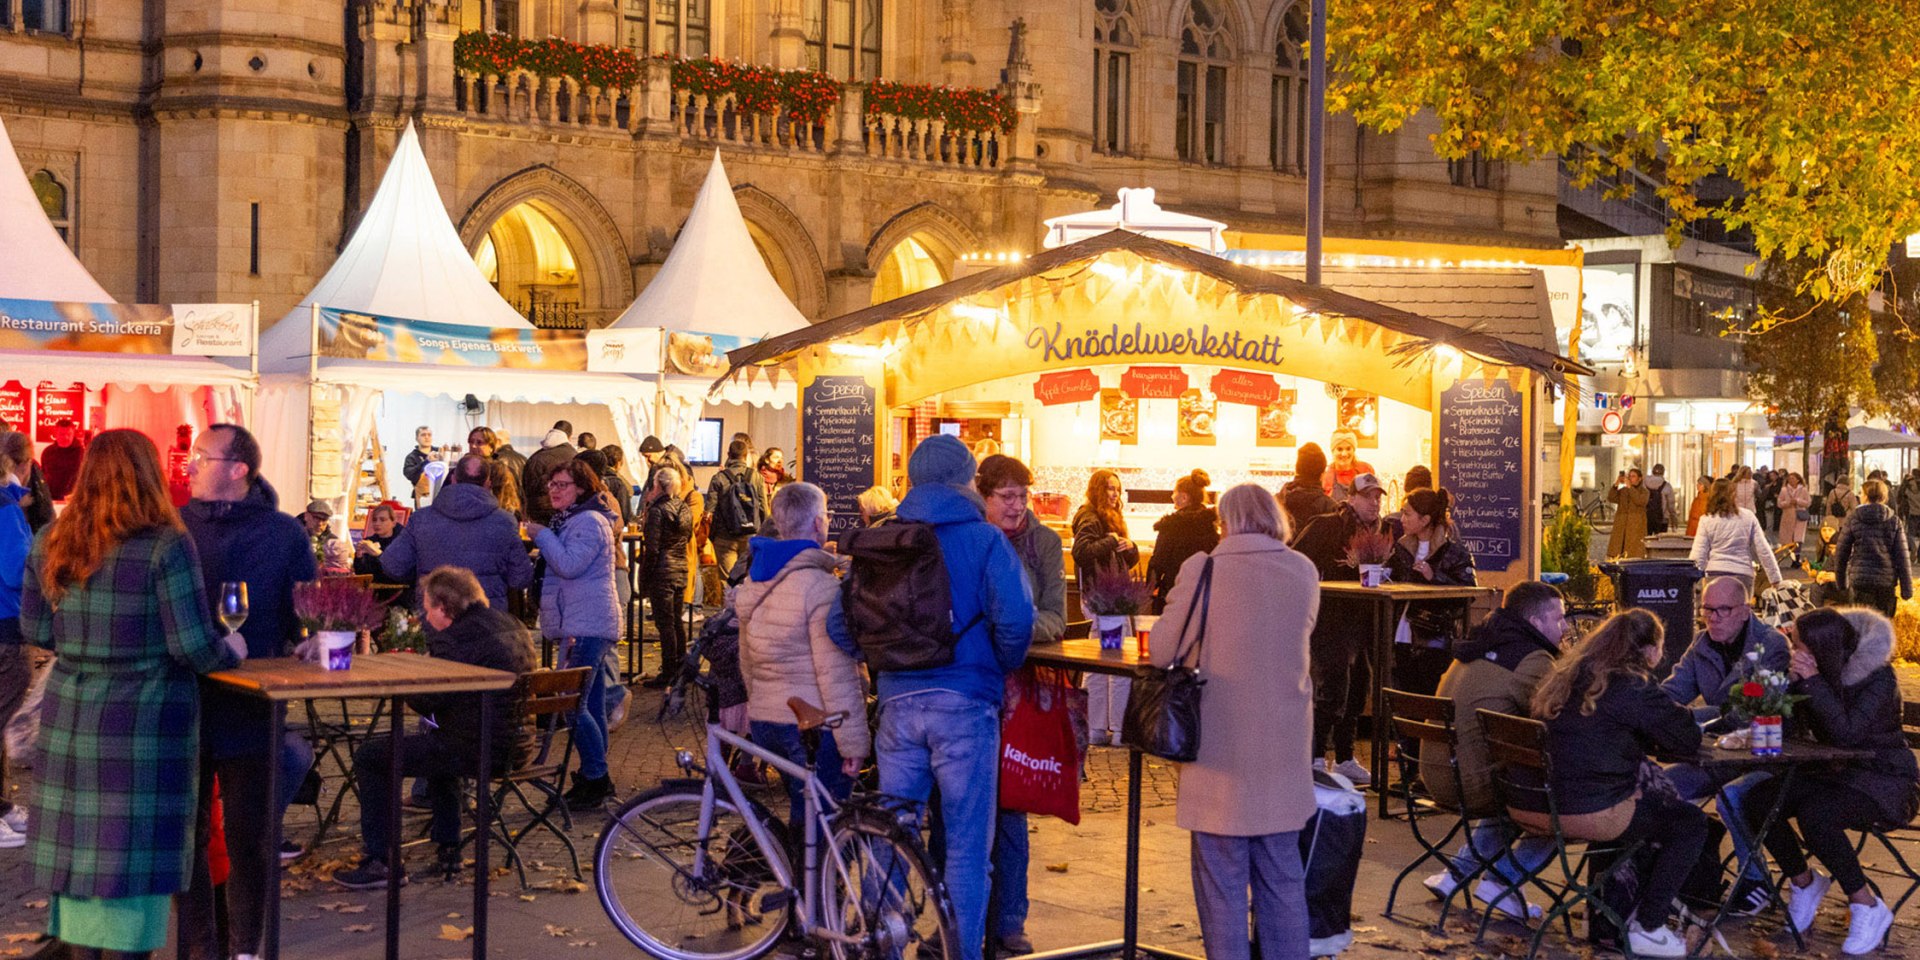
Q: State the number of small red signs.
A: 3